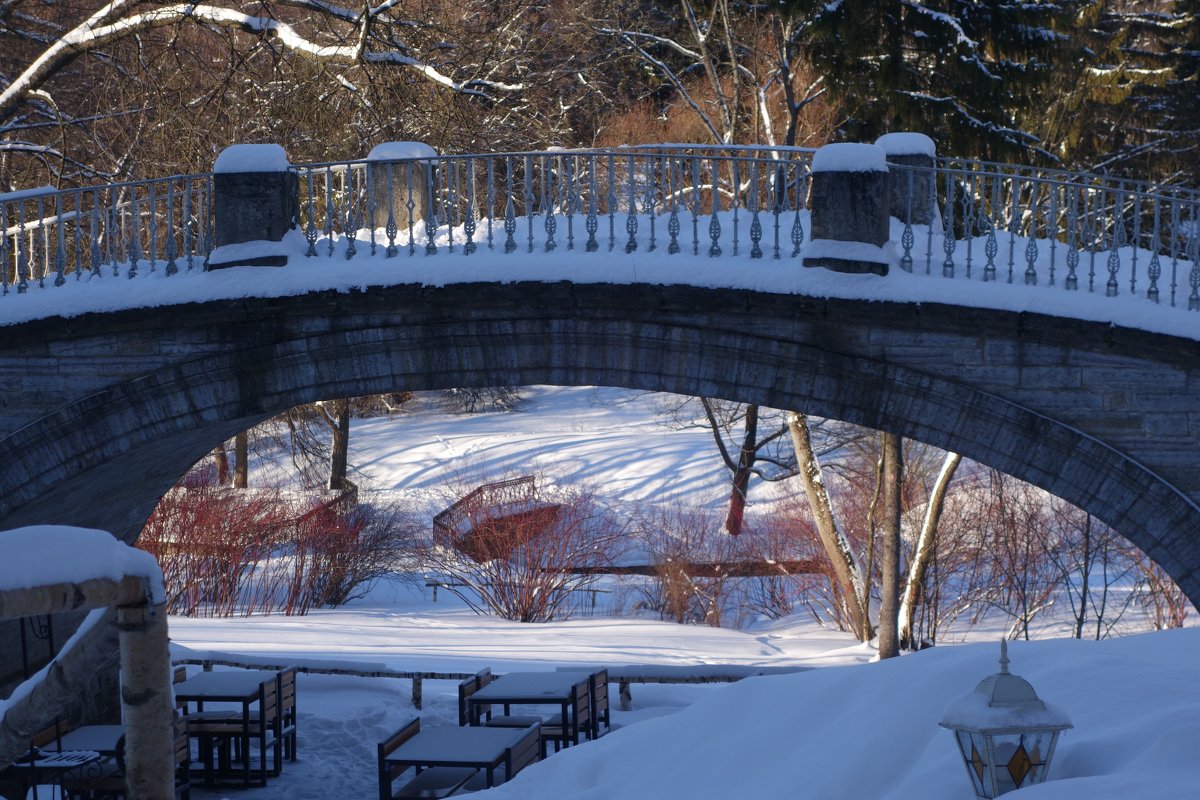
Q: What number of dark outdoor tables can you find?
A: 4